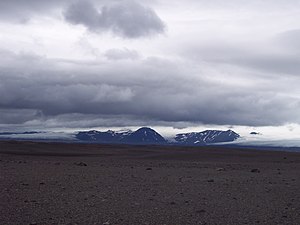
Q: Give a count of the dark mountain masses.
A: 2